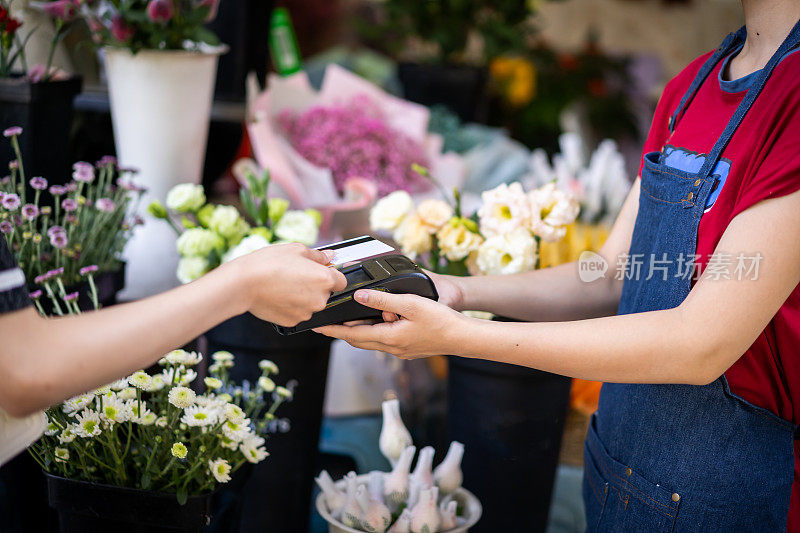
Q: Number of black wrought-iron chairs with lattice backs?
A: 0